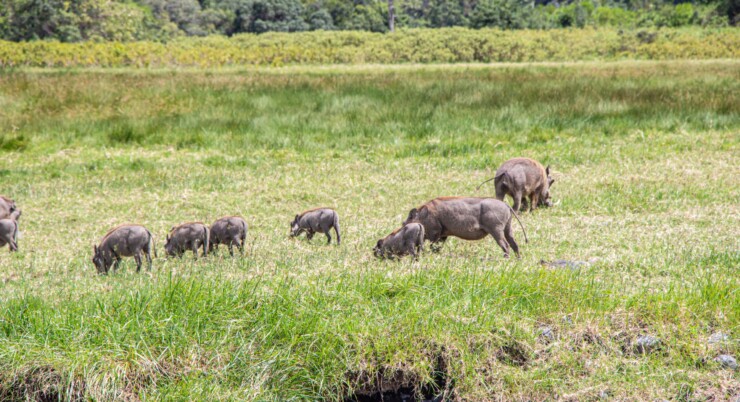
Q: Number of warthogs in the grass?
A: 9